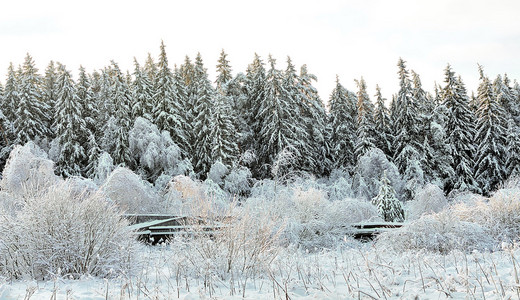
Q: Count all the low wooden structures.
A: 2